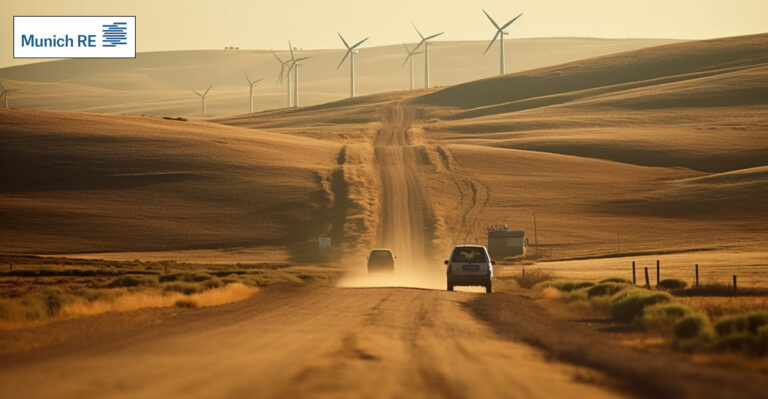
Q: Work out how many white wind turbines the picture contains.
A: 9